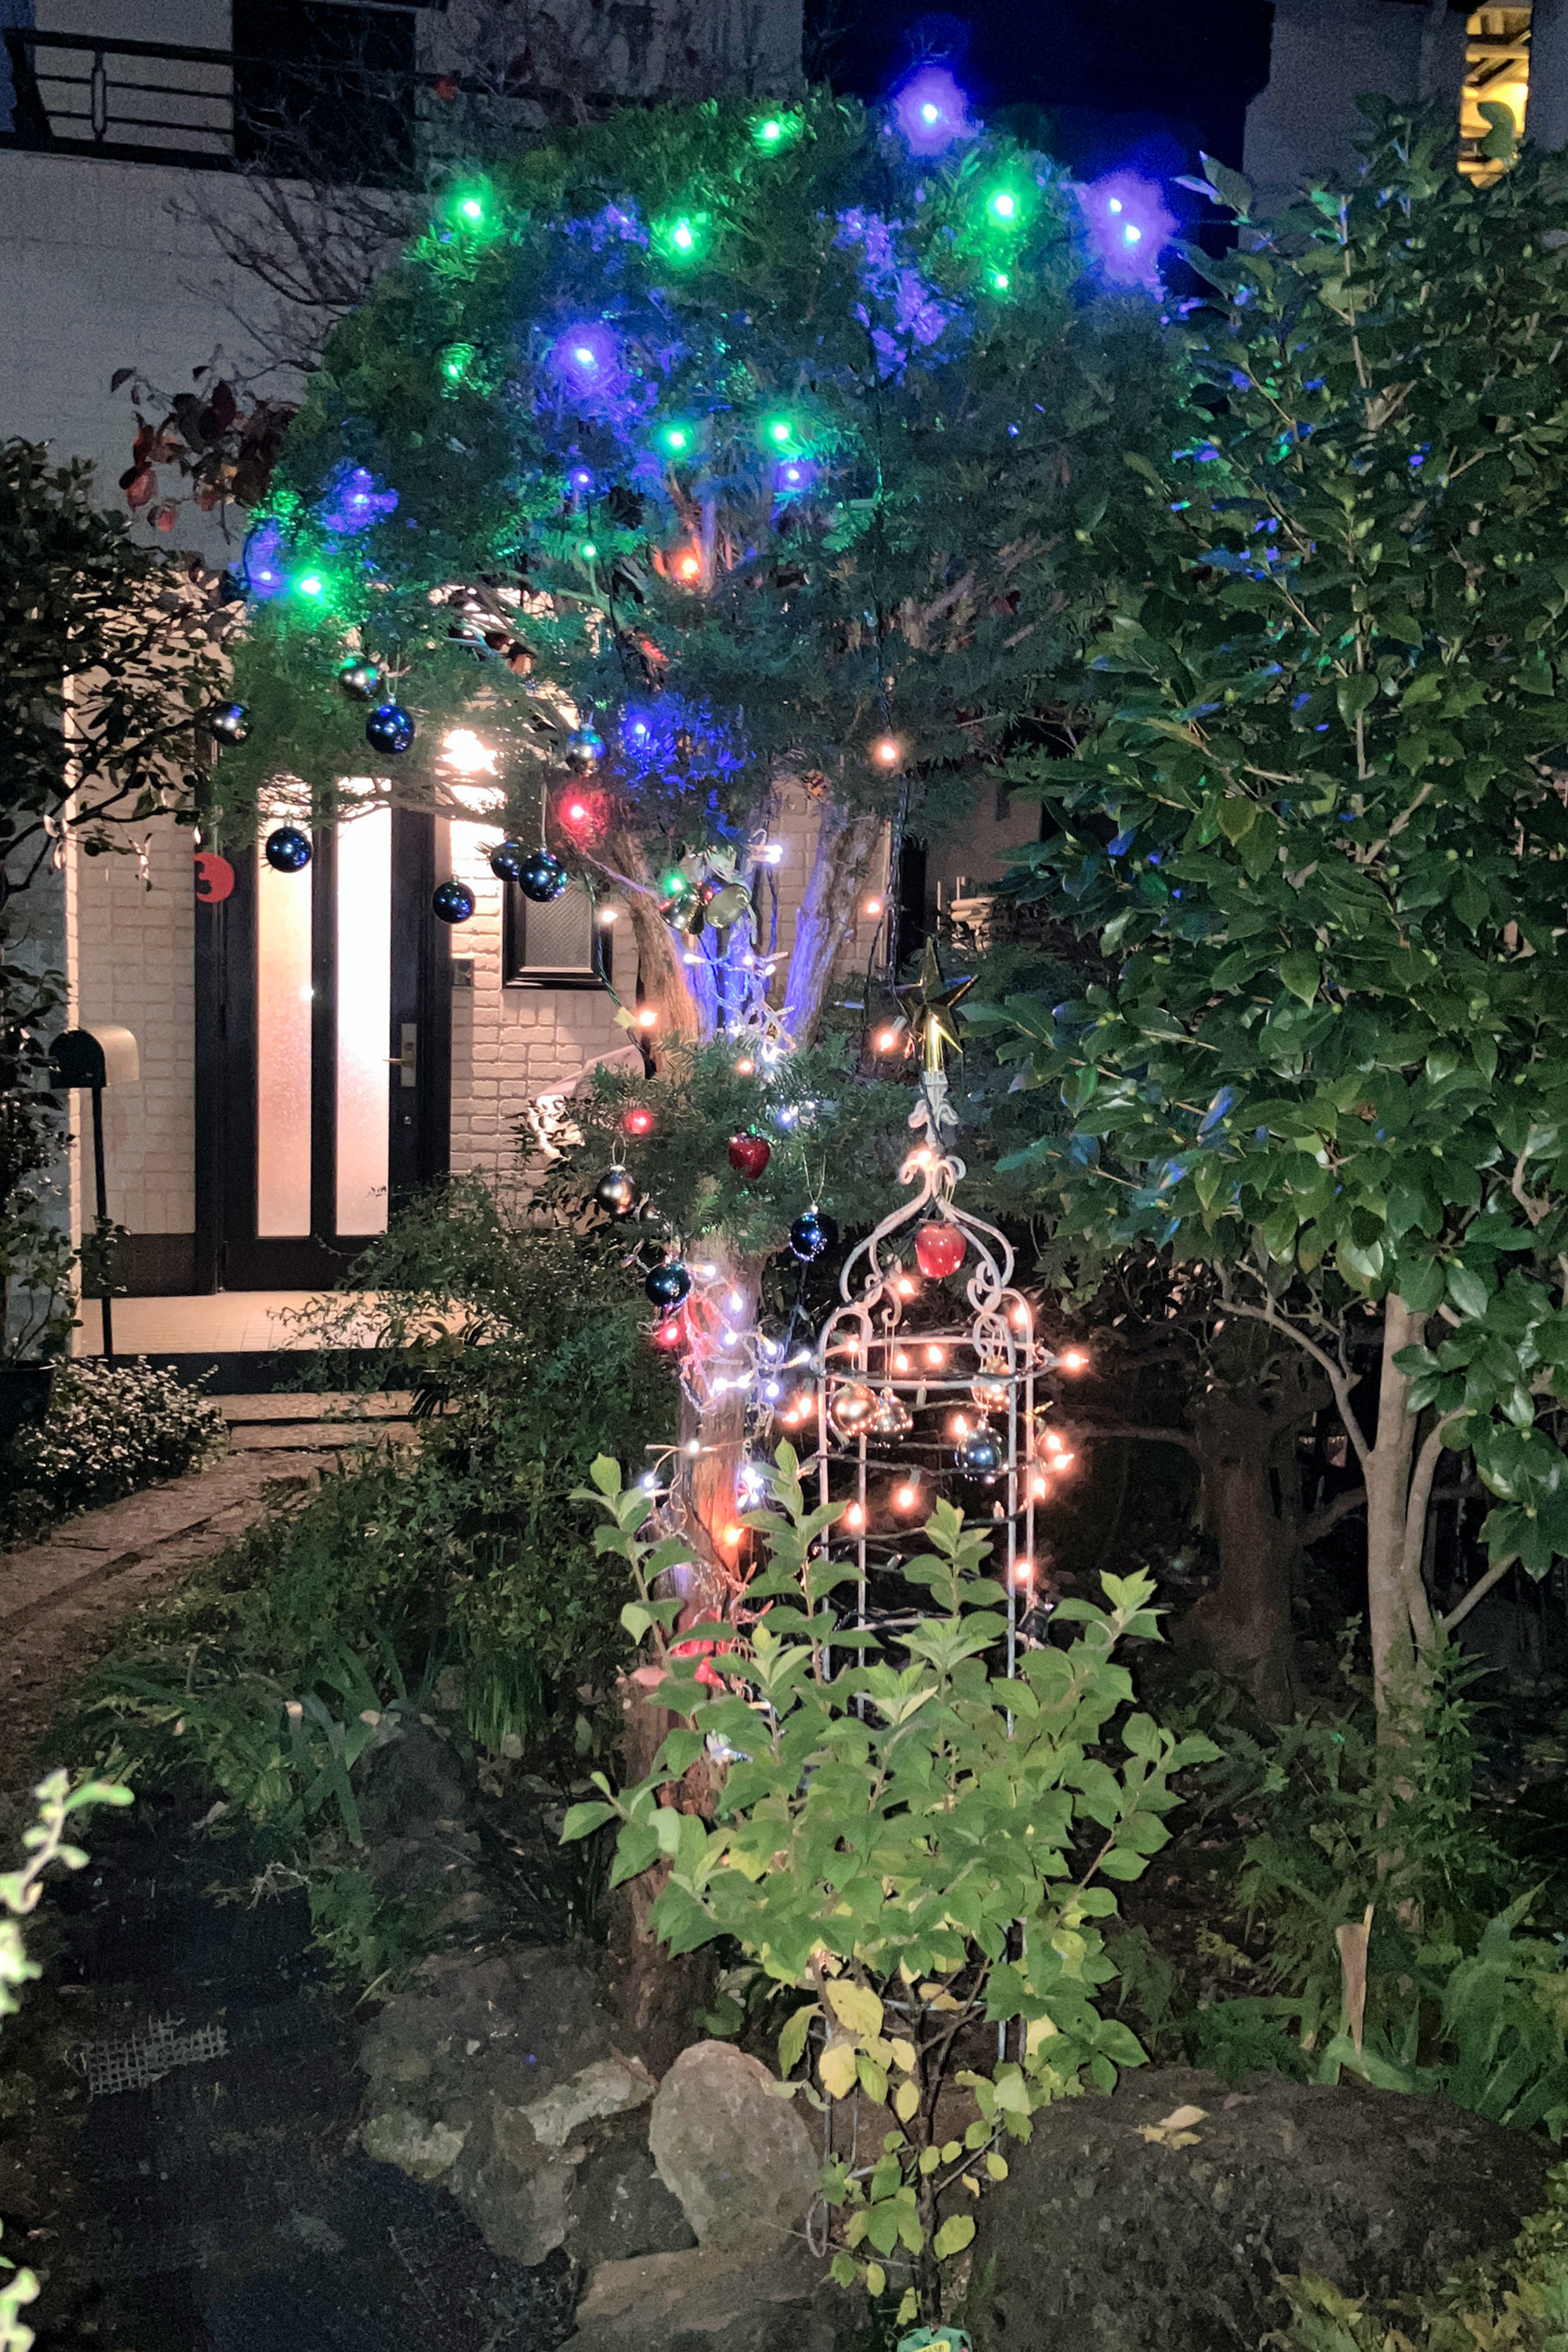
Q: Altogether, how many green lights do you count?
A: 11